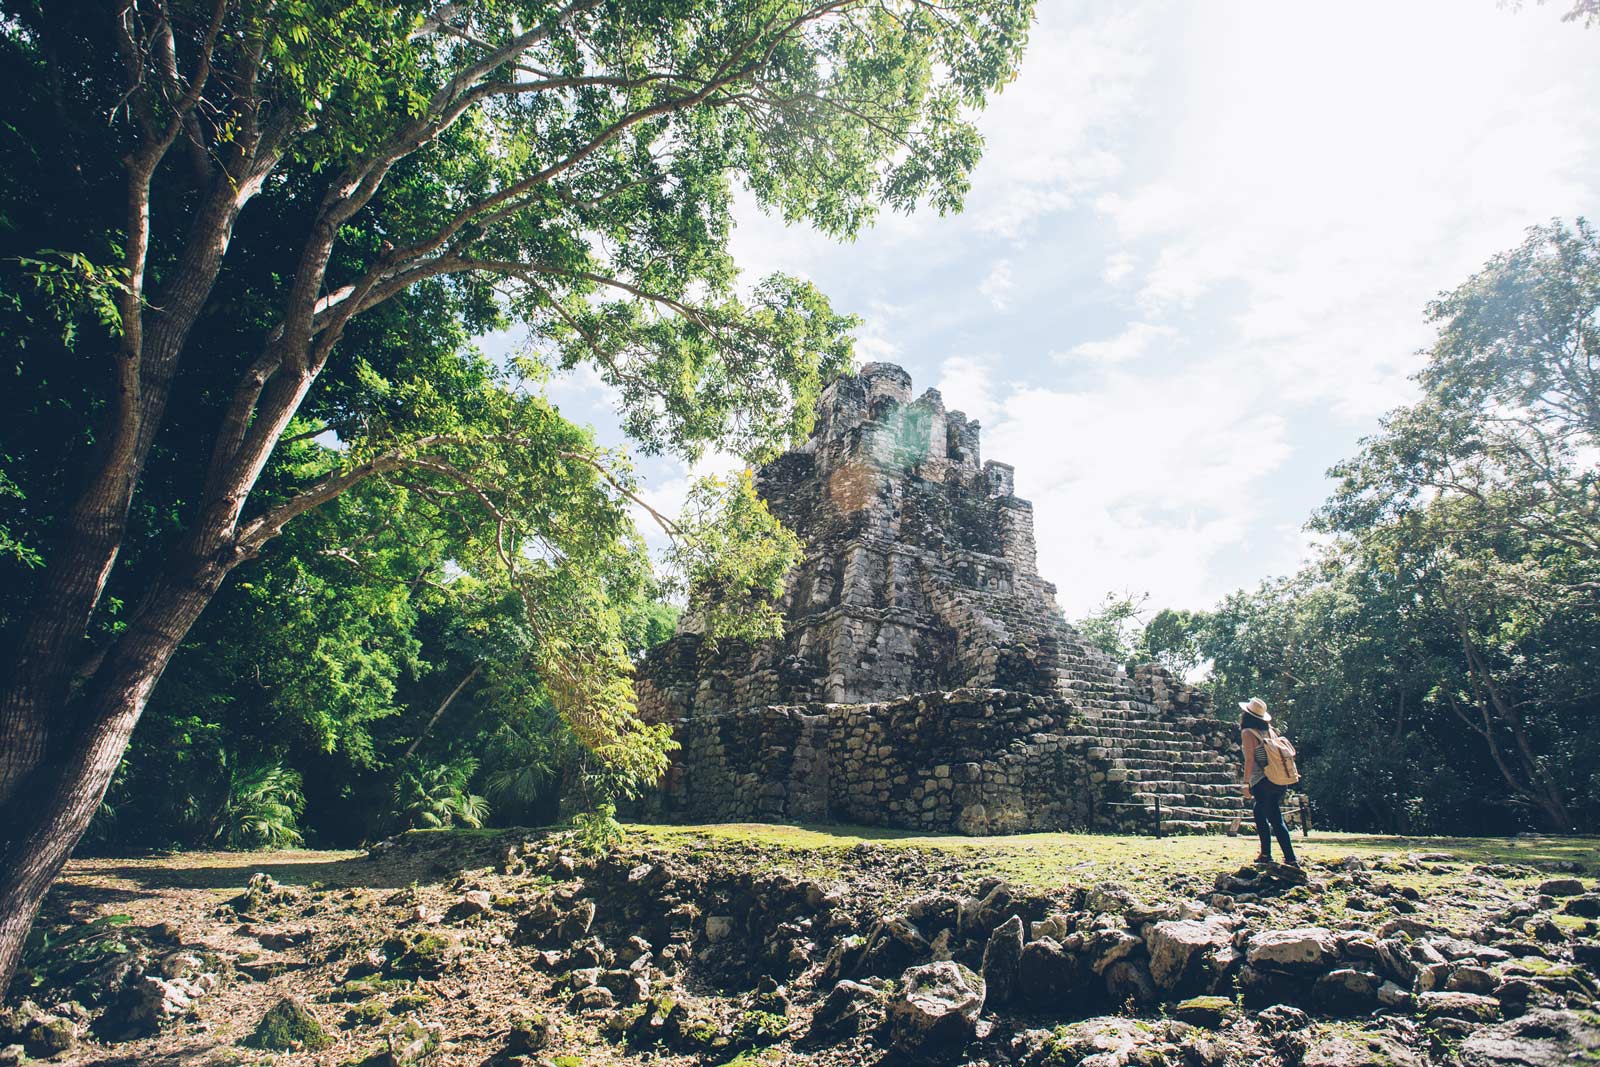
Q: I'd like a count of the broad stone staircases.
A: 1